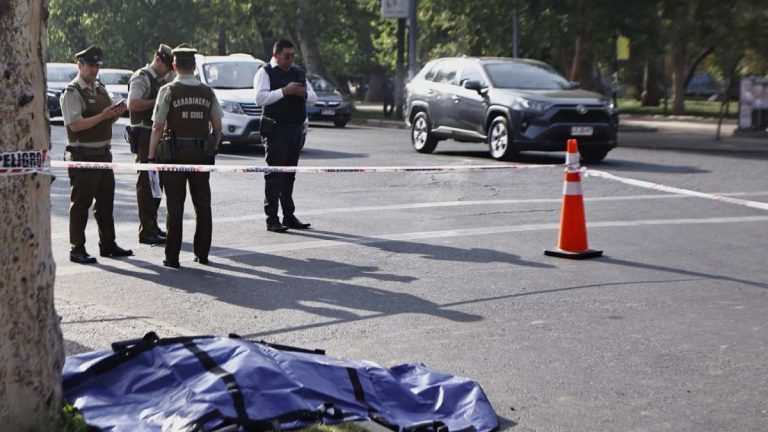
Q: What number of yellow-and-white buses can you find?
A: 0